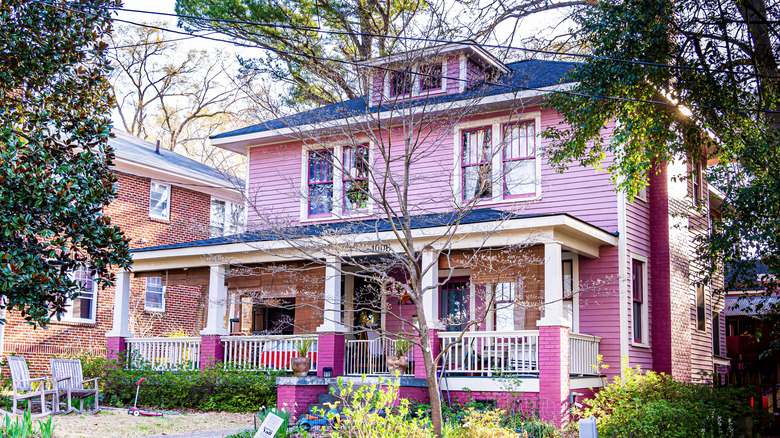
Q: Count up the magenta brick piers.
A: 5